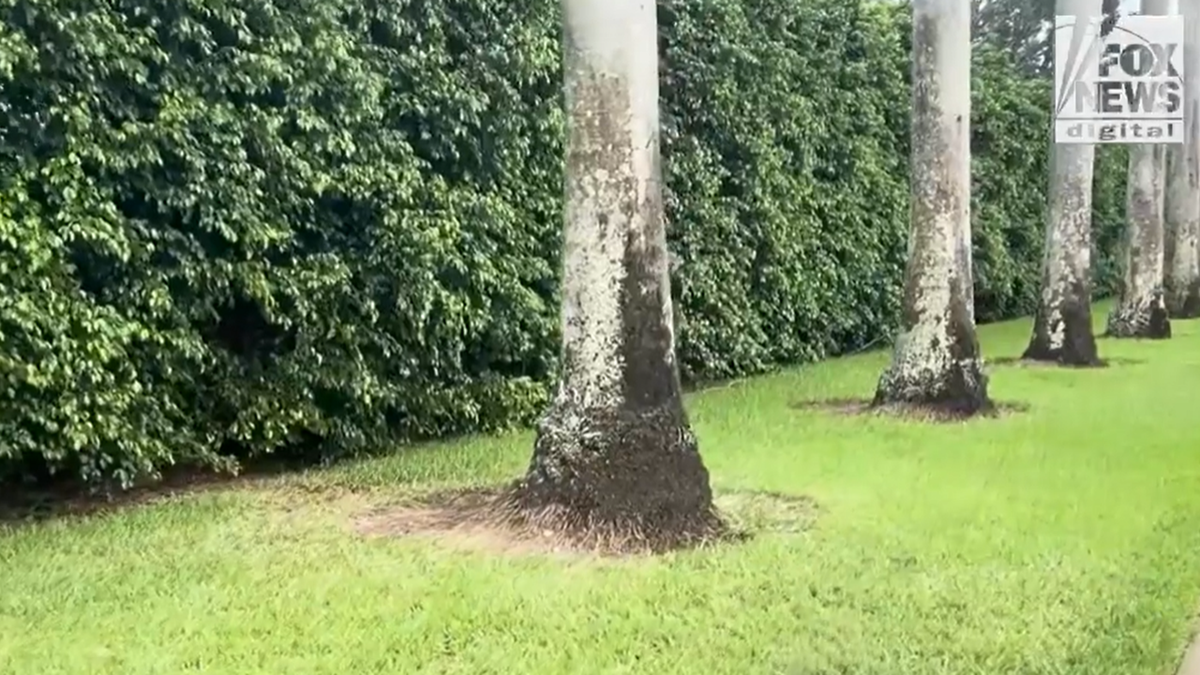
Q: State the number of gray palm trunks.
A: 5